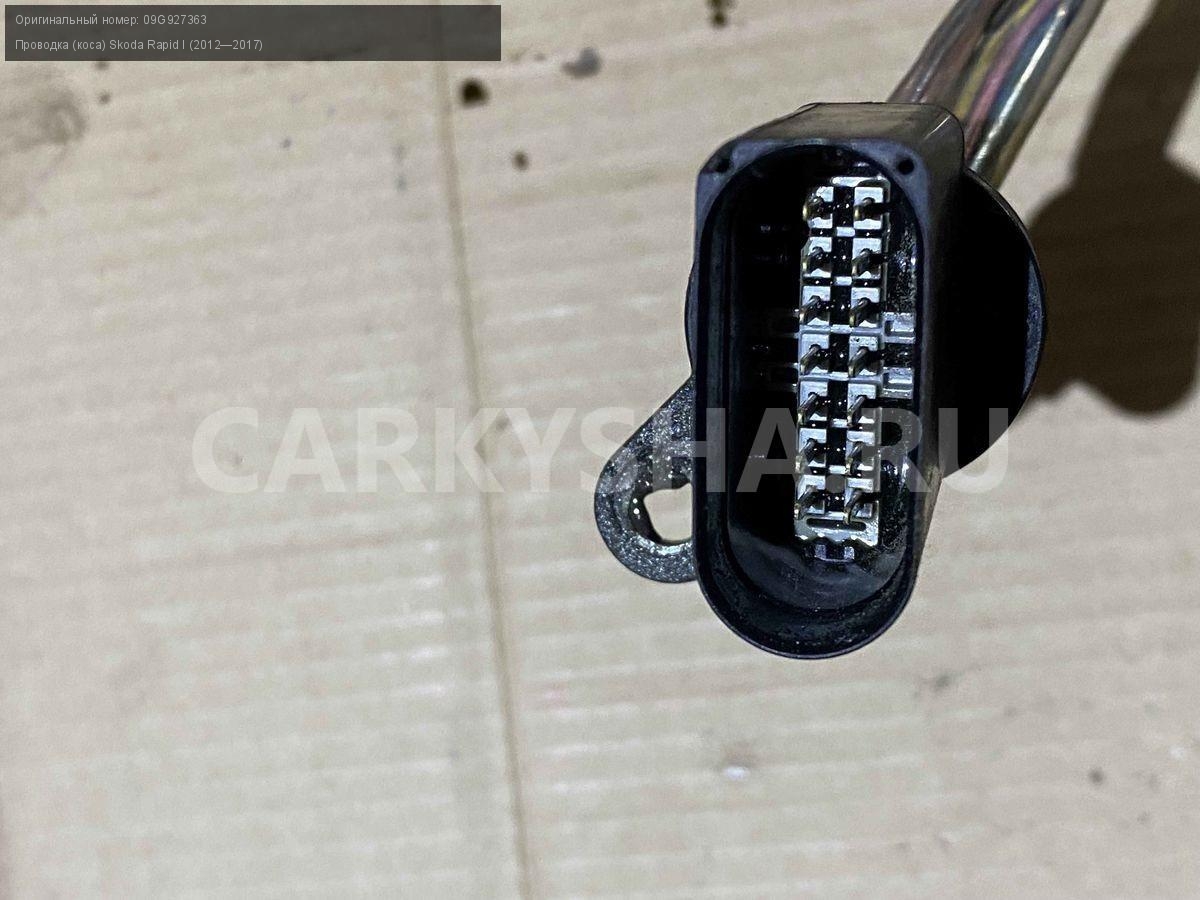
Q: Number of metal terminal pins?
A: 14